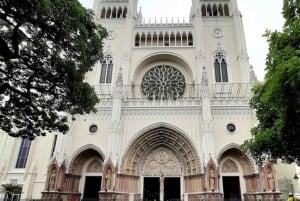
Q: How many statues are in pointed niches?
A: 4